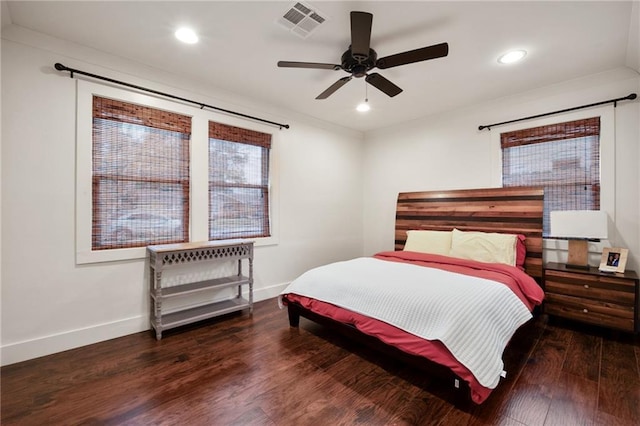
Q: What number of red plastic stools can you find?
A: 0